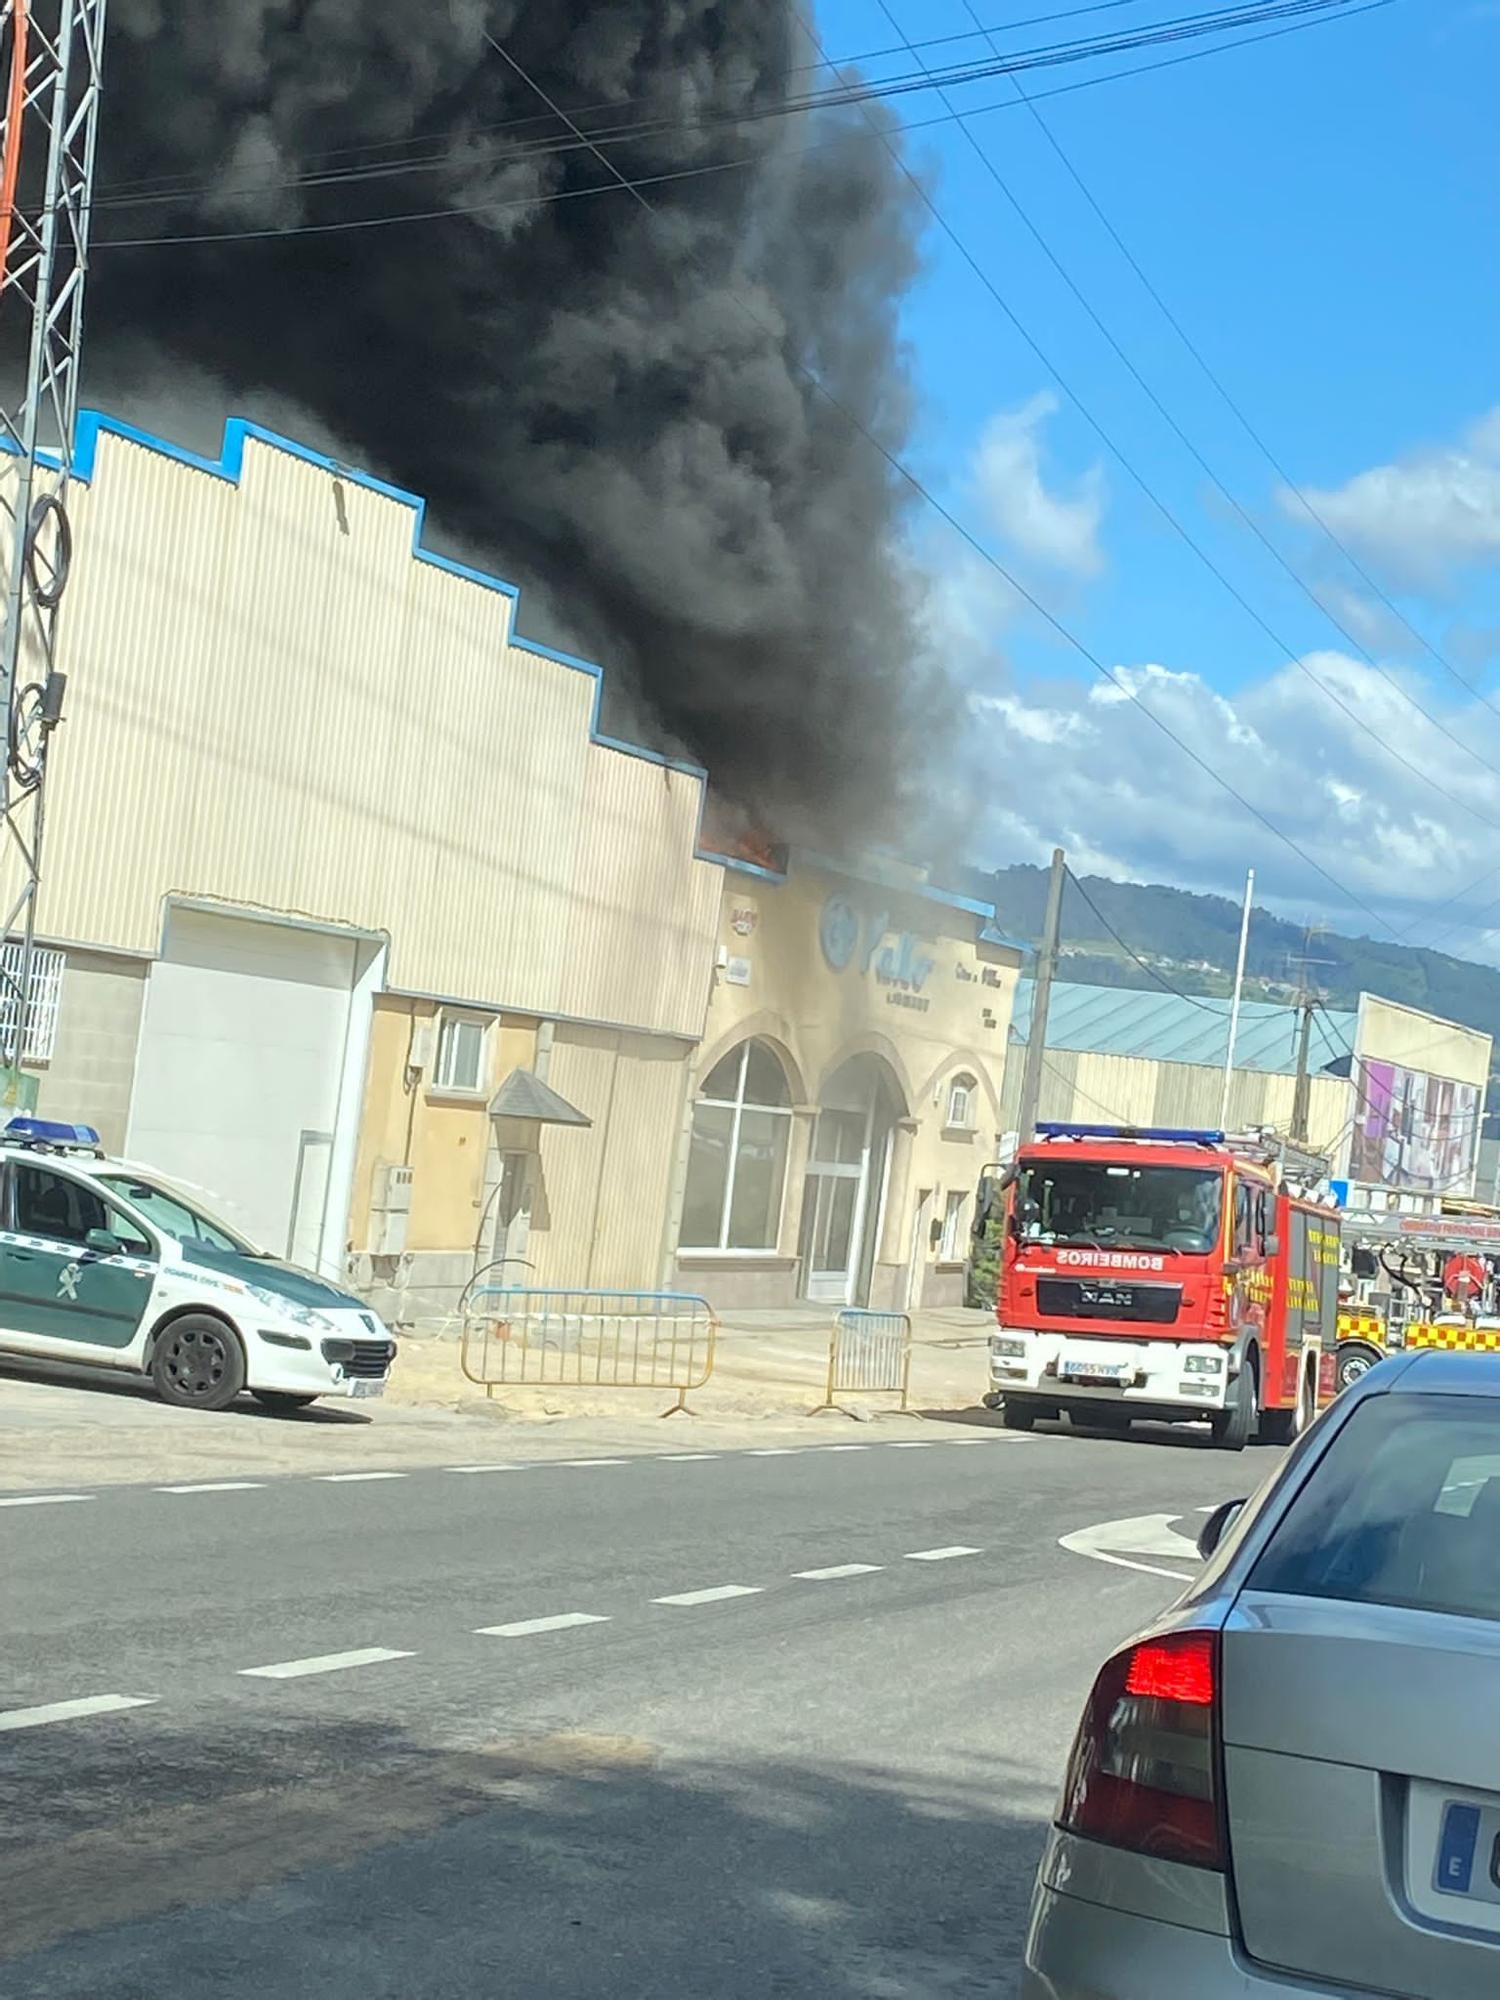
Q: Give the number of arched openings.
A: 3